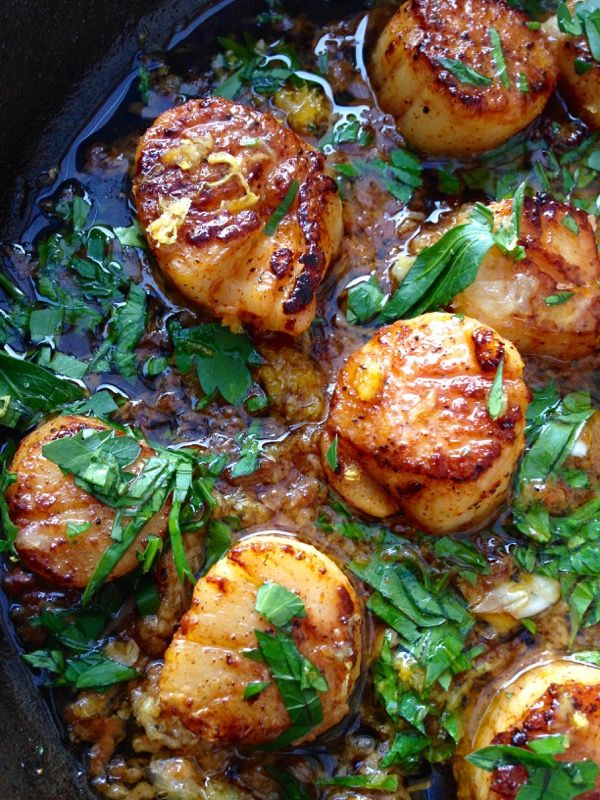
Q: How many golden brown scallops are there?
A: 8